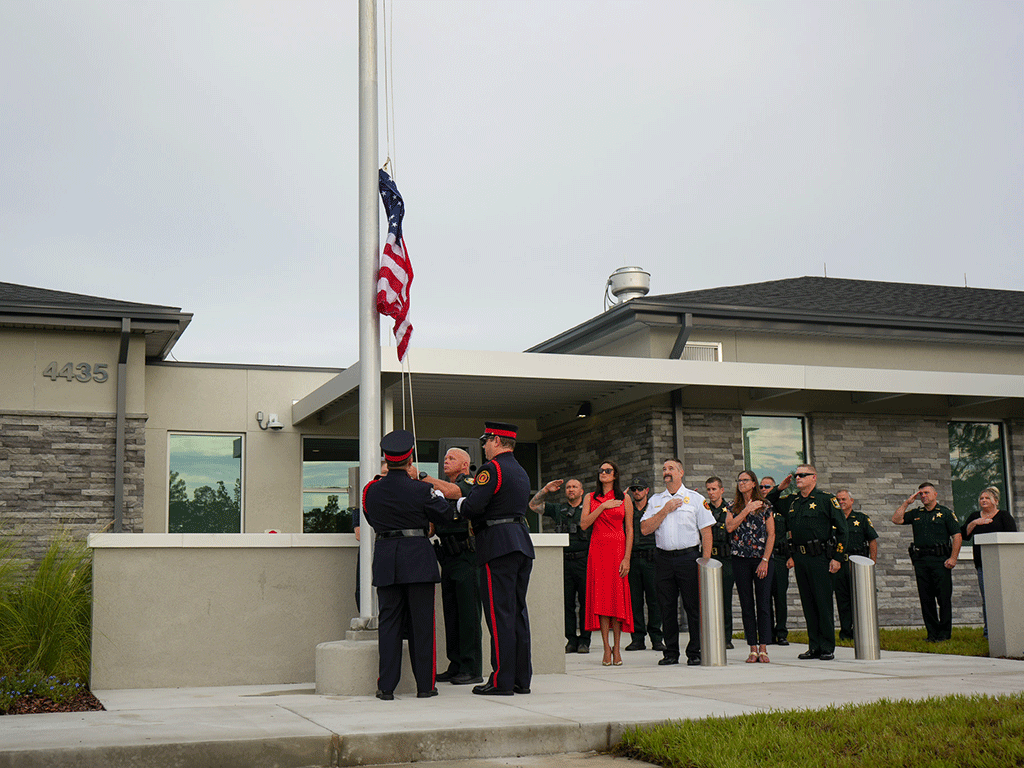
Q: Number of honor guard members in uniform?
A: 2